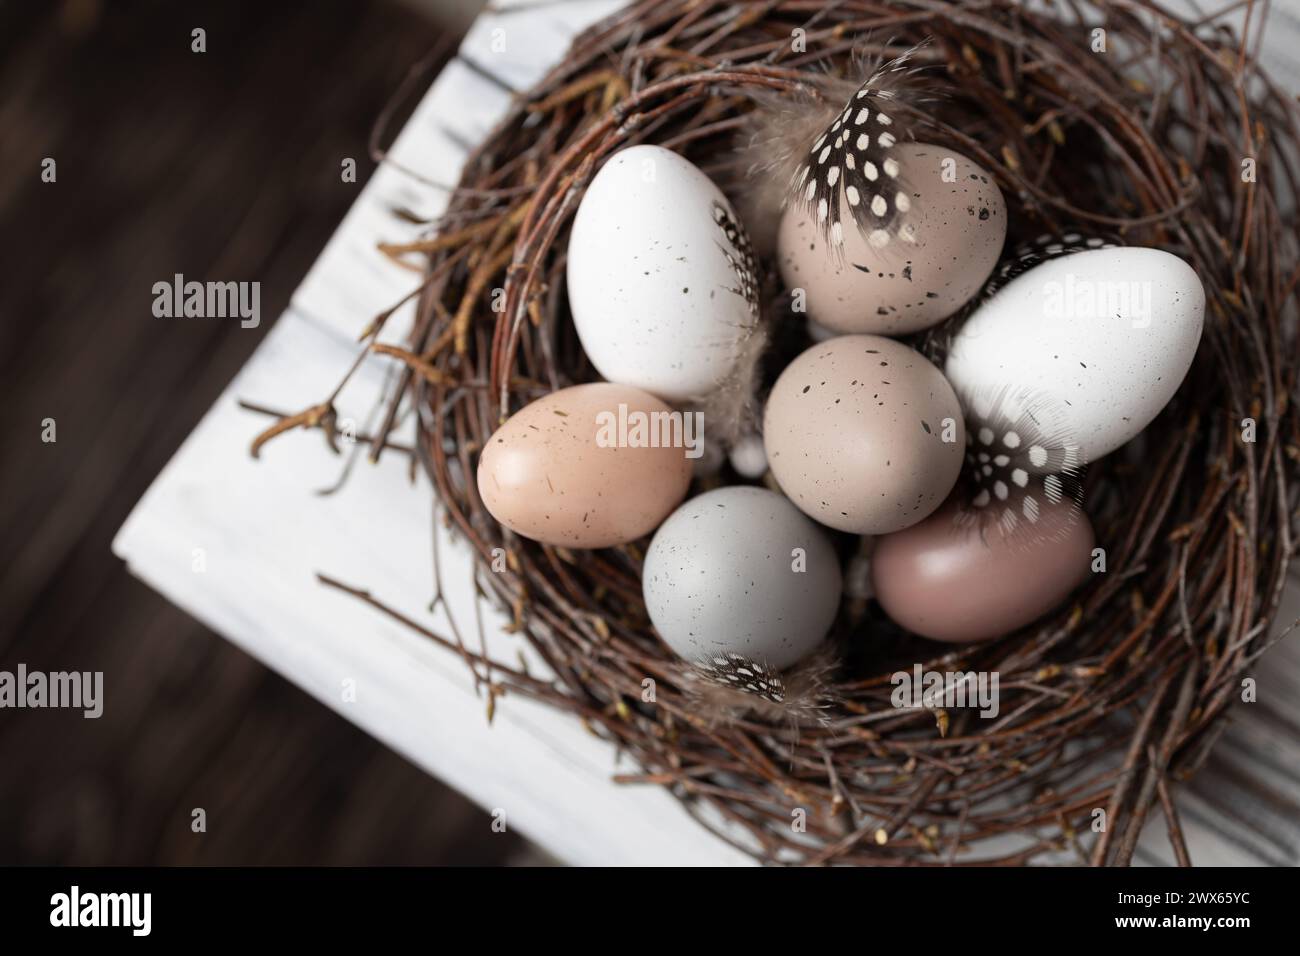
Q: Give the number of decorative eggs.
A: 7